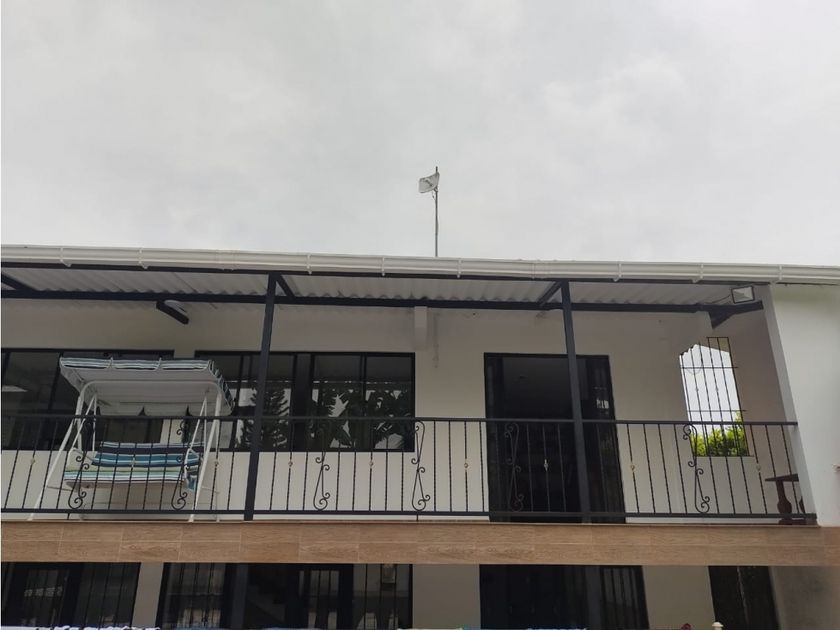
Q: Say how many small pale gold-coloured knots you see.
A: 9